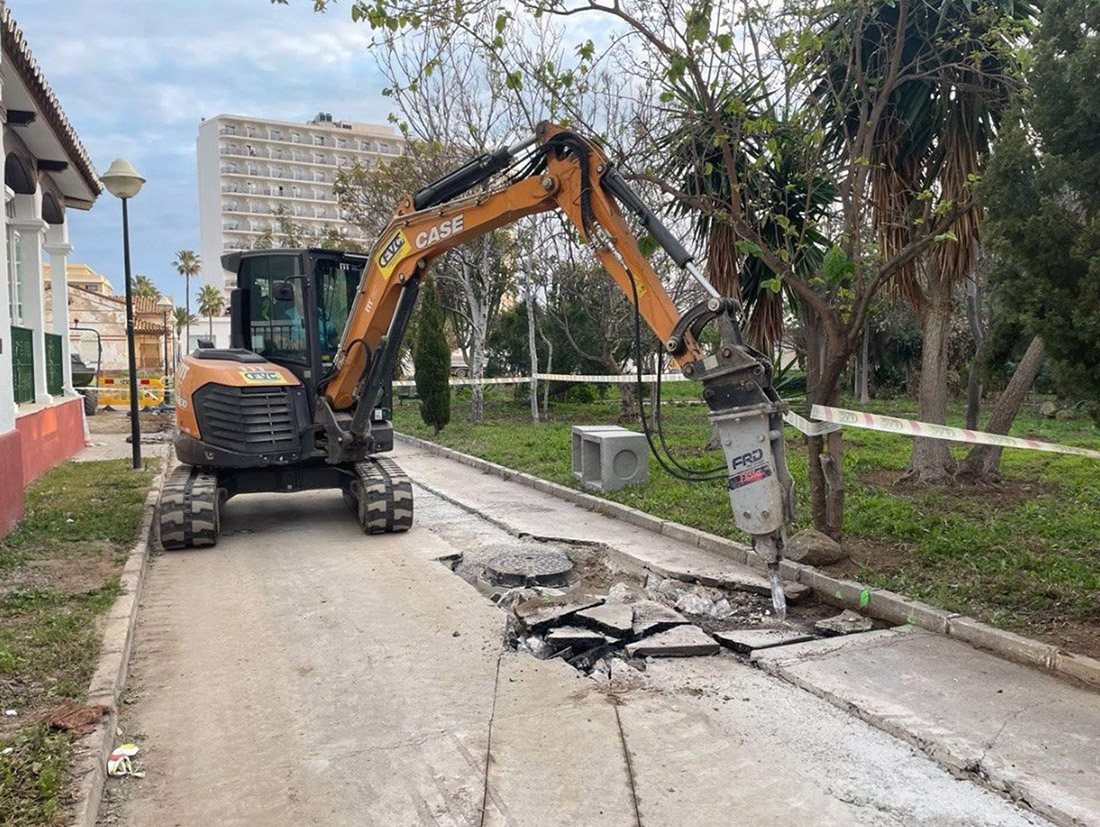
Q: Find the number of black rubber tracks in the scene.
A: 2